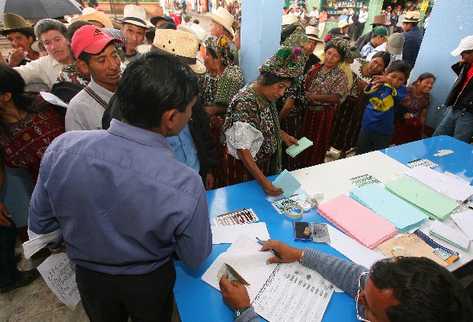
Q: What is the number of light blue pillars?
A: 2